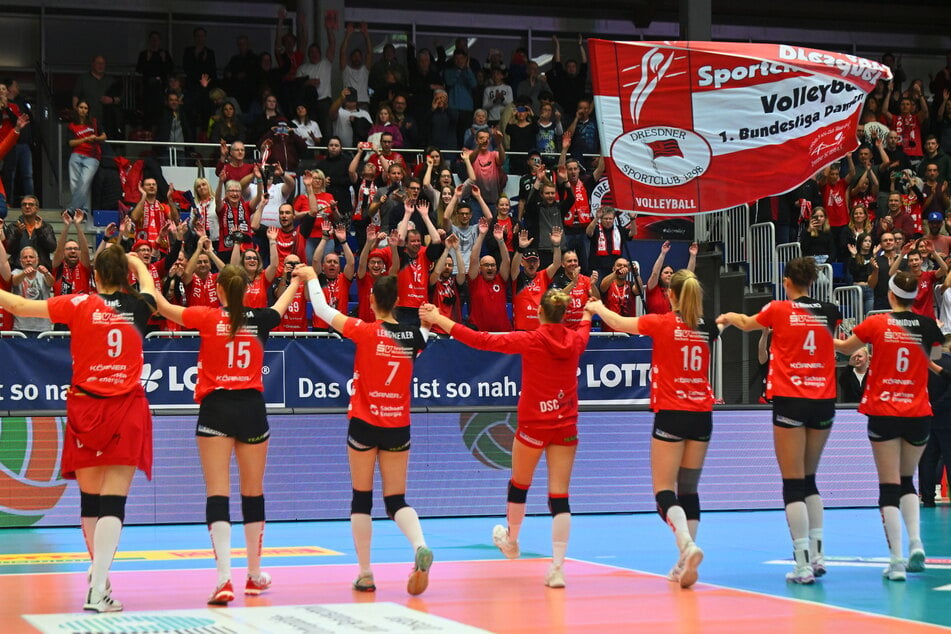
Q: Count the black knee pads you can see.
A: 14